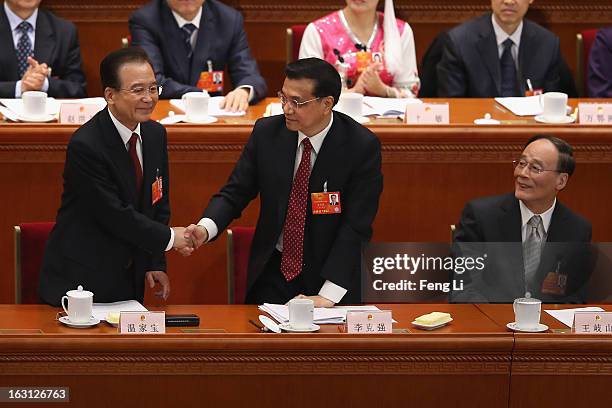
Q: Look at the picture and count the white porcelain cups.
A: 7